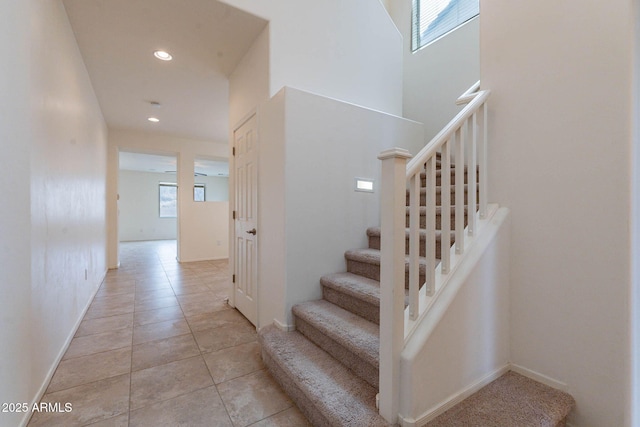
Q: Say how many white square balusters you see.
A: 6